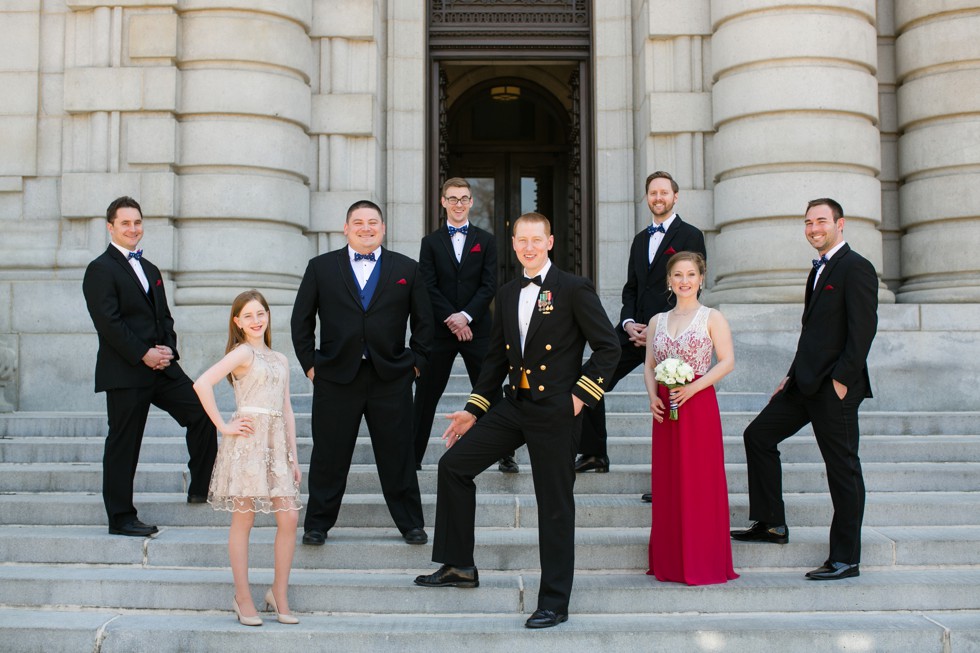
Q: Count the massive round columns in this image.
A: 3